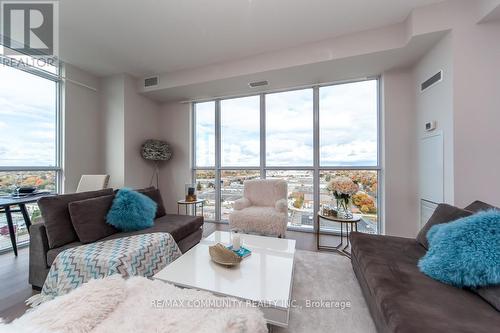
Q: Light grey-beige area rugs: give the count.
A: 1